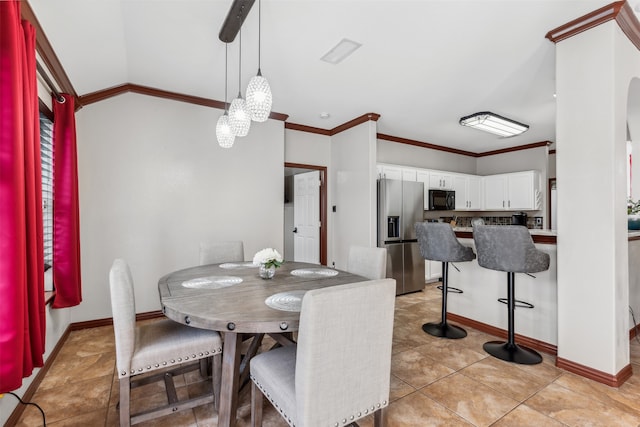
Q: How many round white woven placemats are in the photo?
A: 4